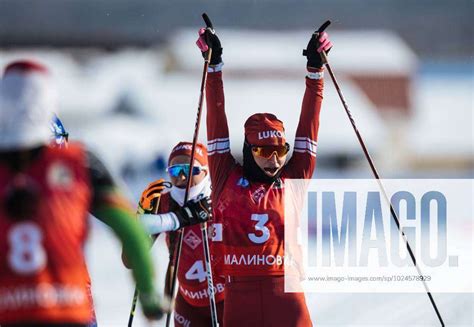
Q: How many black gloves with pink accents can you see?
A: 2